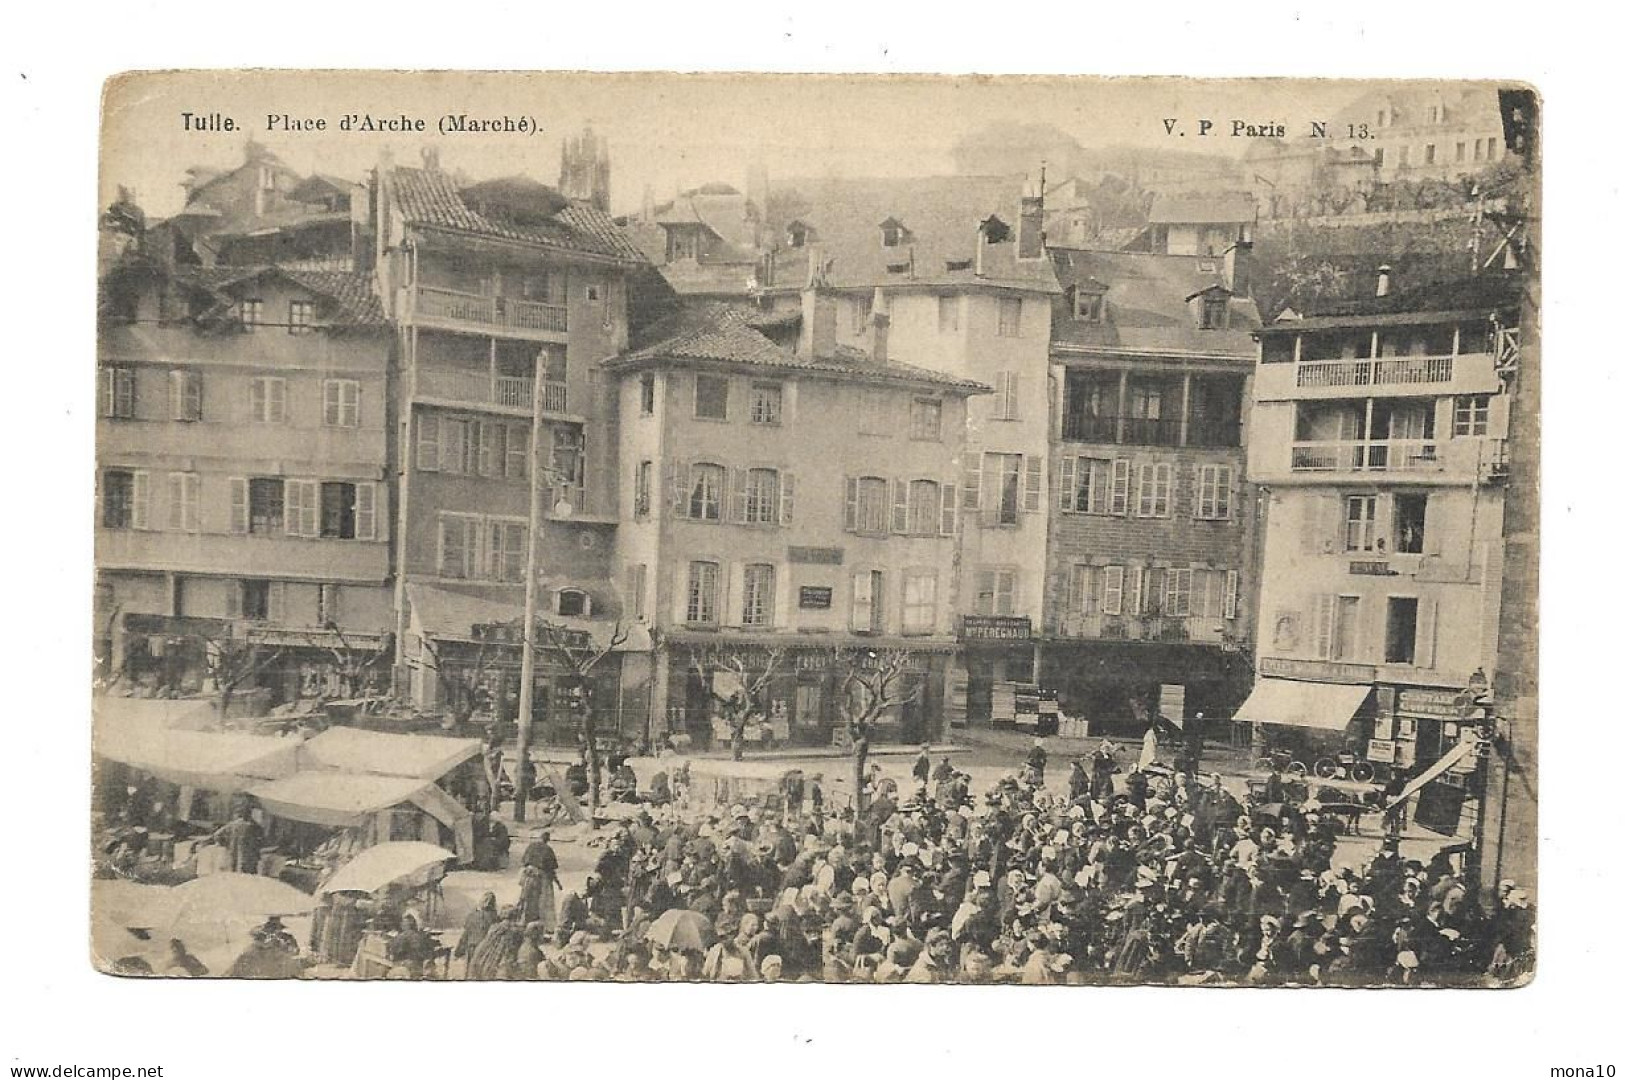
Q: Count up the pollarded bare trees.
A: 6